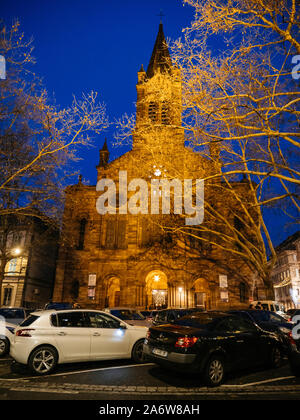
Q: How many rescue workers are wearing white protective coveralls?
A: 0